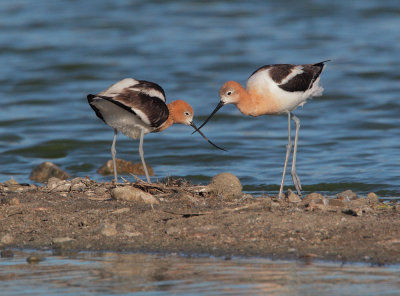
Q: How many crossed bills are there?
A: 2